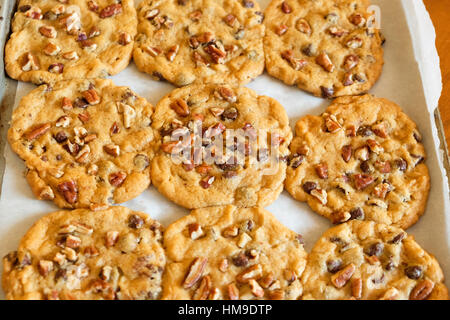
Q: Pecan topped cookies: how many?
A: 9